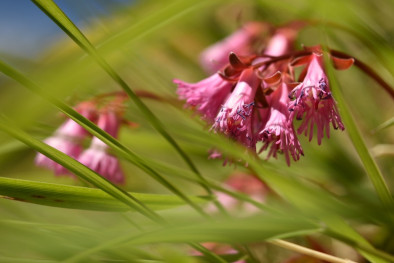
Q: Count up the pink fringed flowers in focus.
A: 4